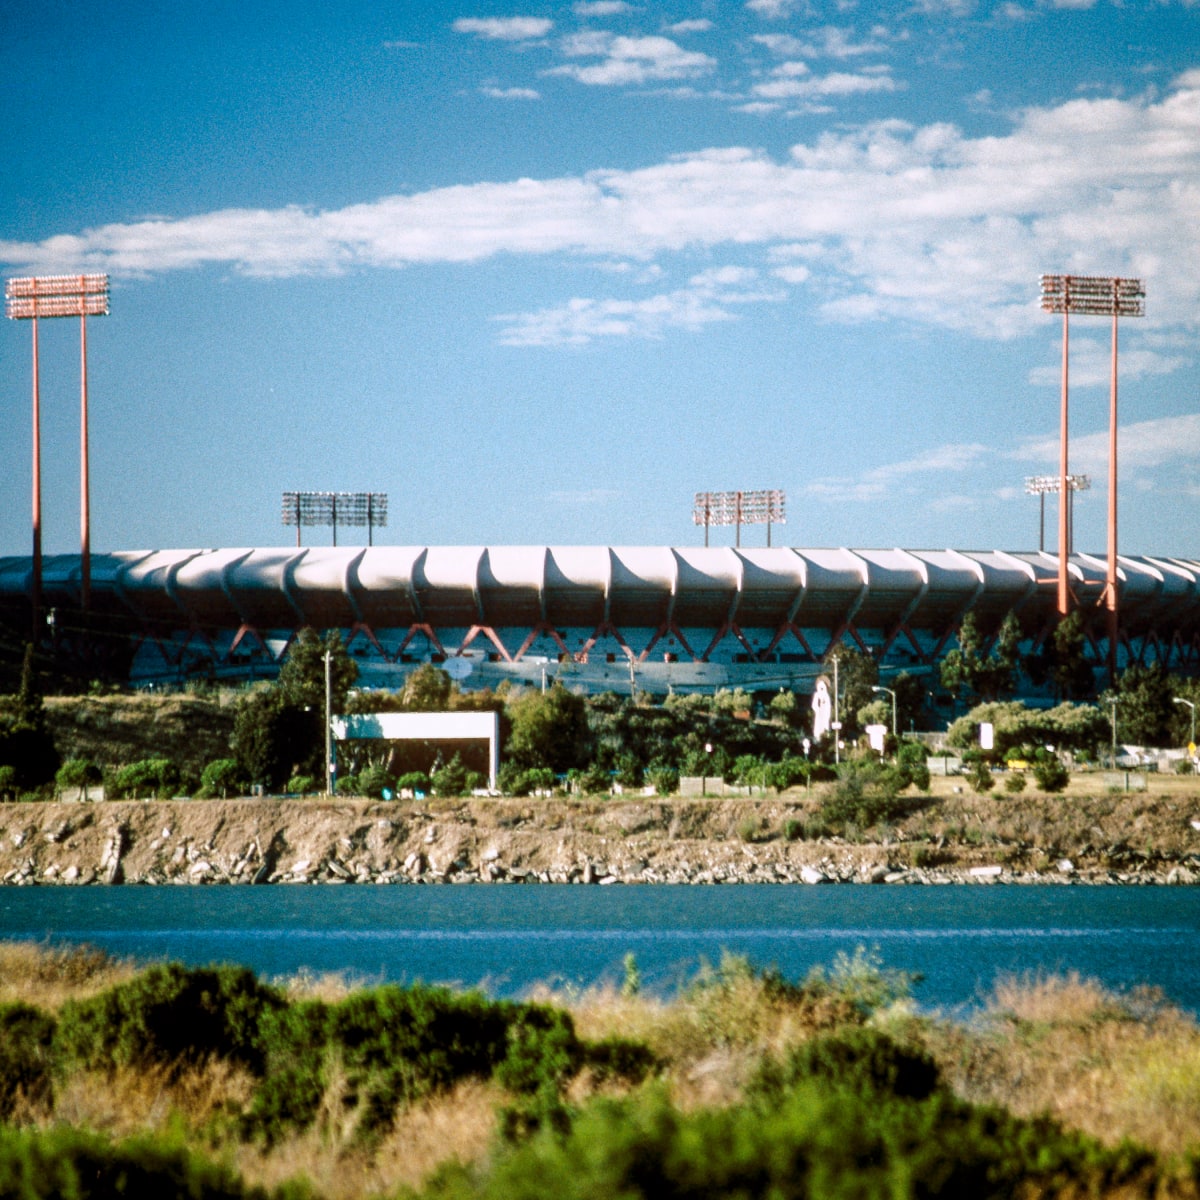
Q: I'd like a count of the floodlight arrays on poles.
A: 5